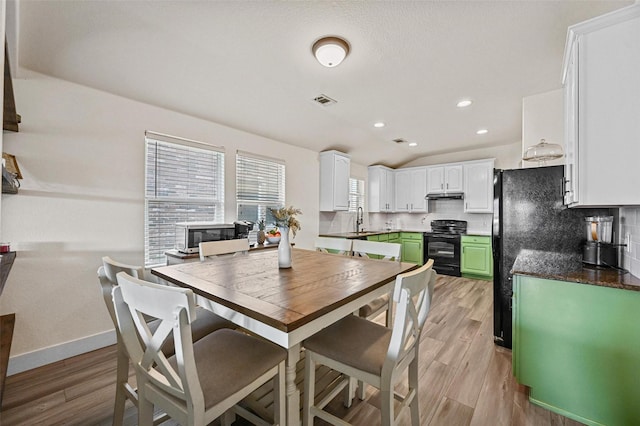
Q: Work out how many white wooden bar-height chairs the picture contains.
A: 6